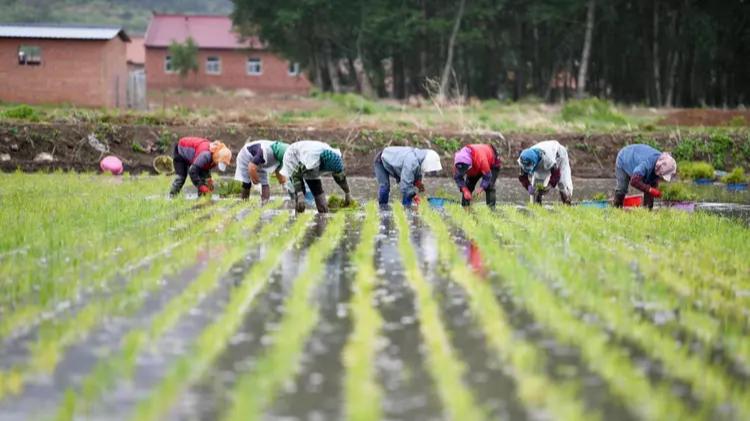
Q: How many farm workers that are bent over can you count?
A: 7